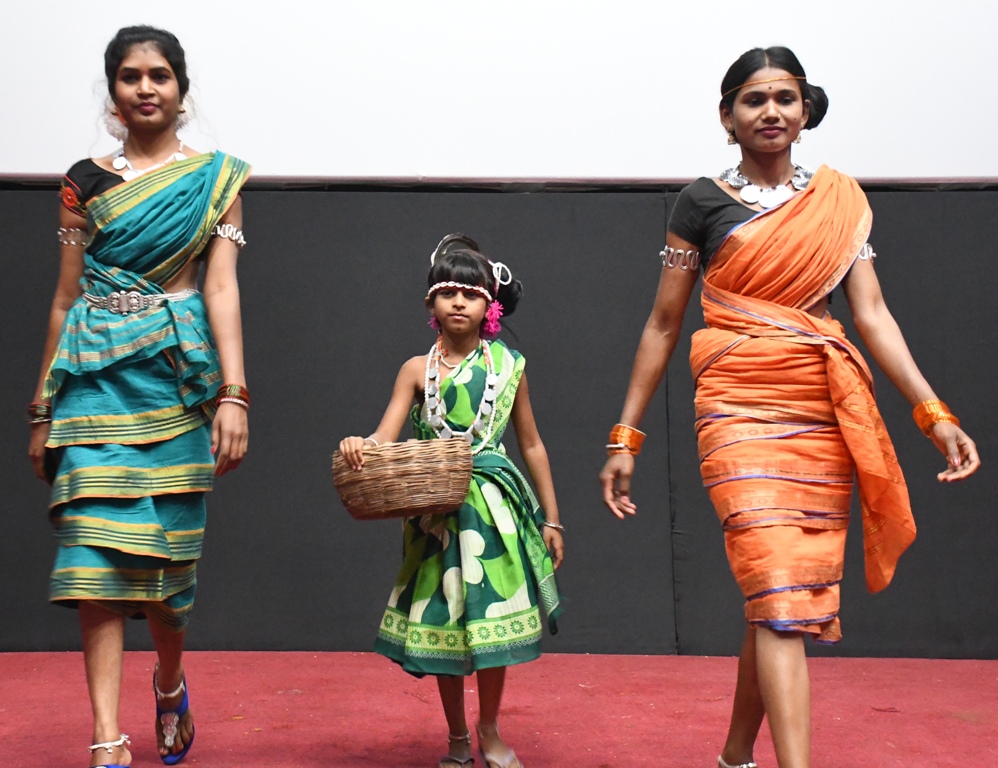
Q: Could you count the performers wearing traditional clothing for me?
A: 3